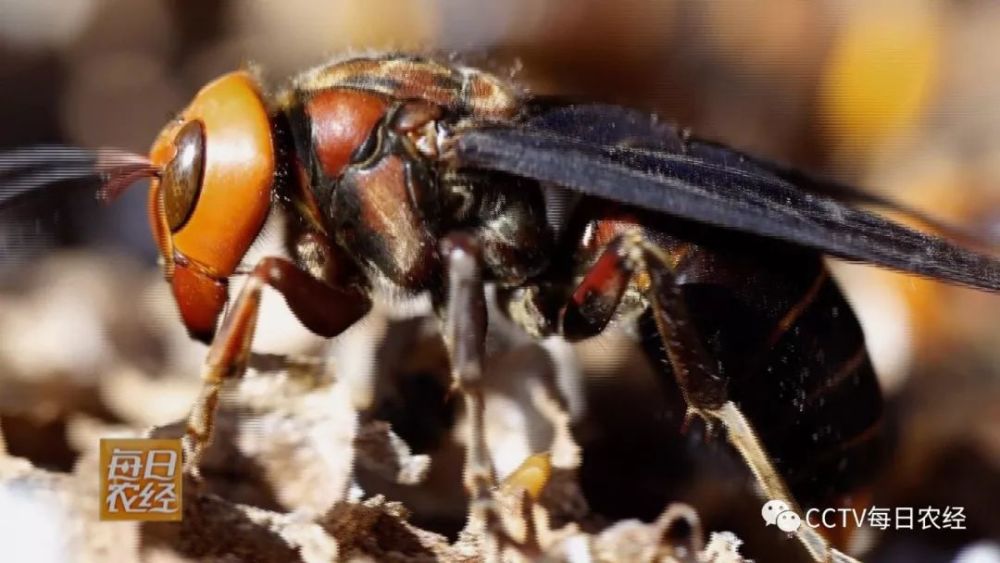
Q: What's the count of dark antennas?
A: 2